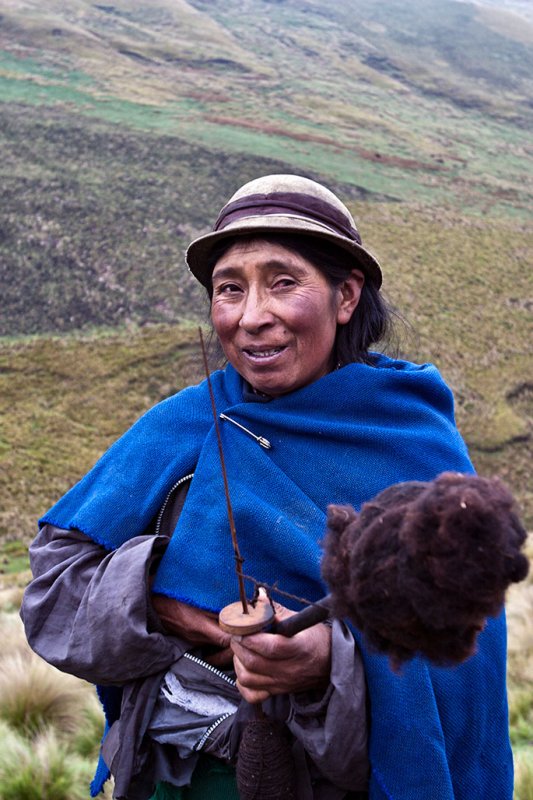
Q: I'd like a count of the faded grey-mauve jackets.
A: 1